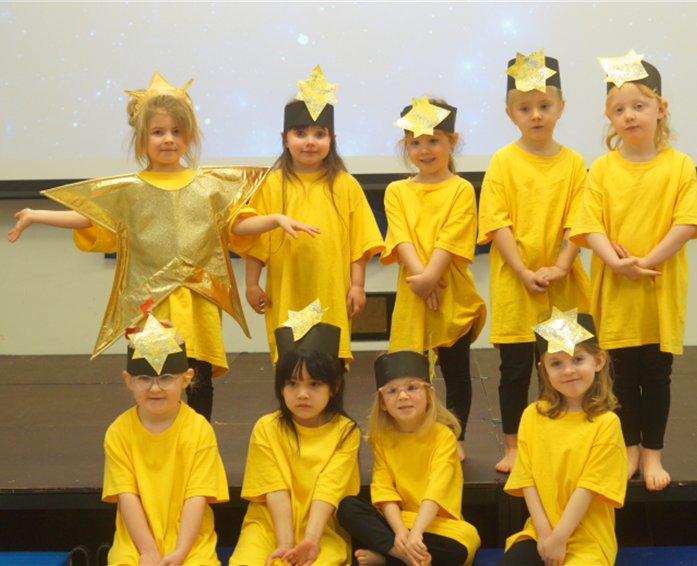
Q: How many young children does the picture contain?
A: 9